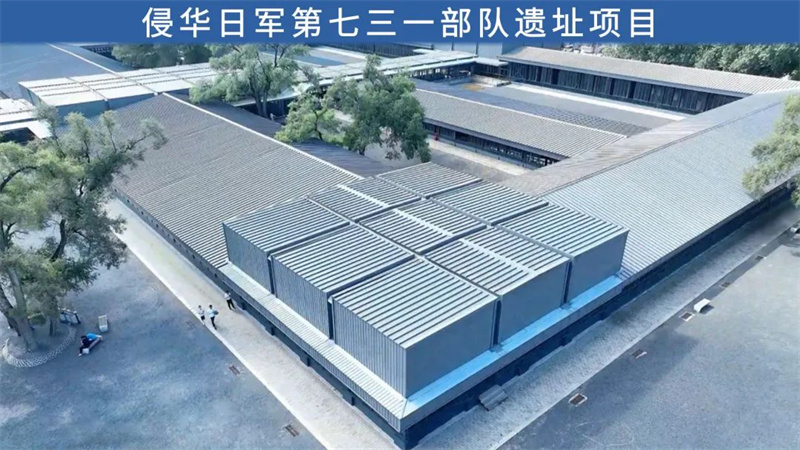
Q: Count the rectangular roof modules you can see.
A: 9